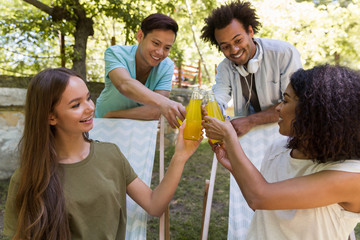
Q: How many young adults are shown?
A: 4